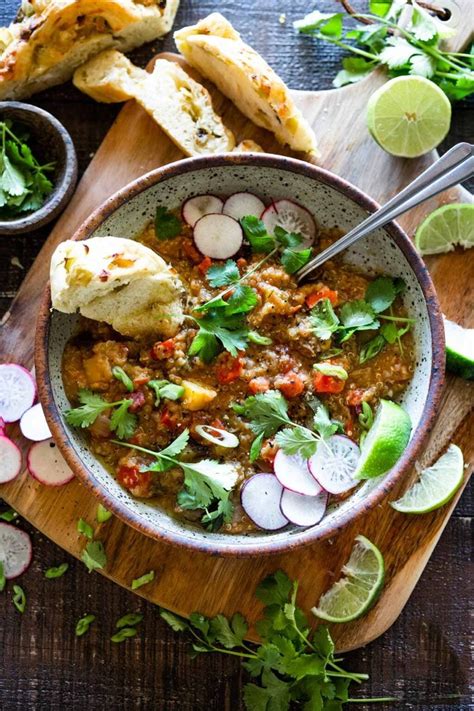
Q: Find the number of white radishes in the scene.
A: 13